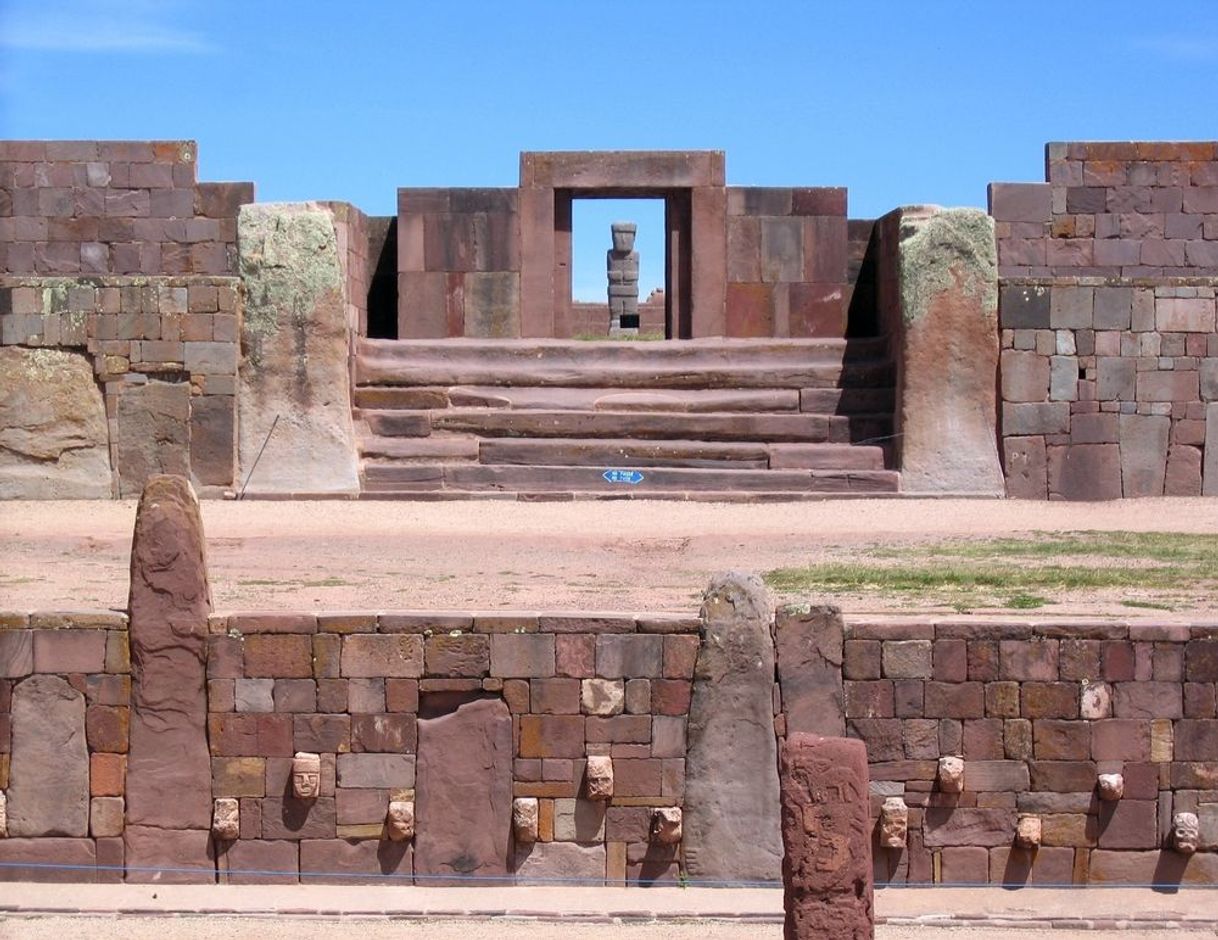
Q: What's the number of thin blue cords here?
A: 1